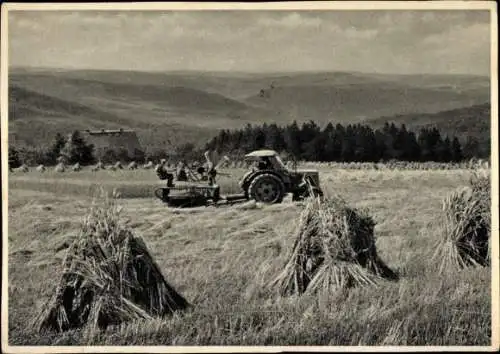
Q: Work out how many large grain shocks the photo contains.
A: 3